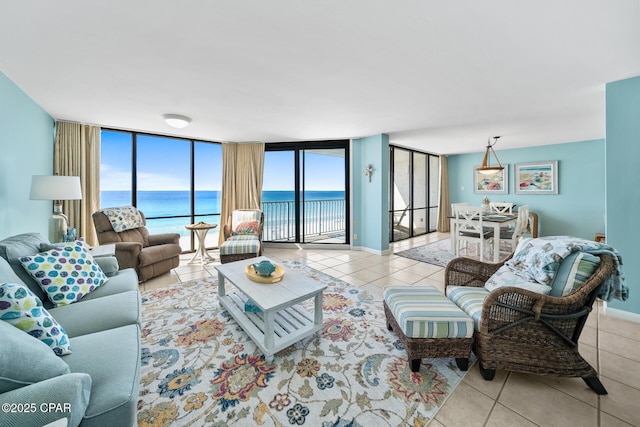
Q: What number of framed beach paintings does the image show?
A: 2